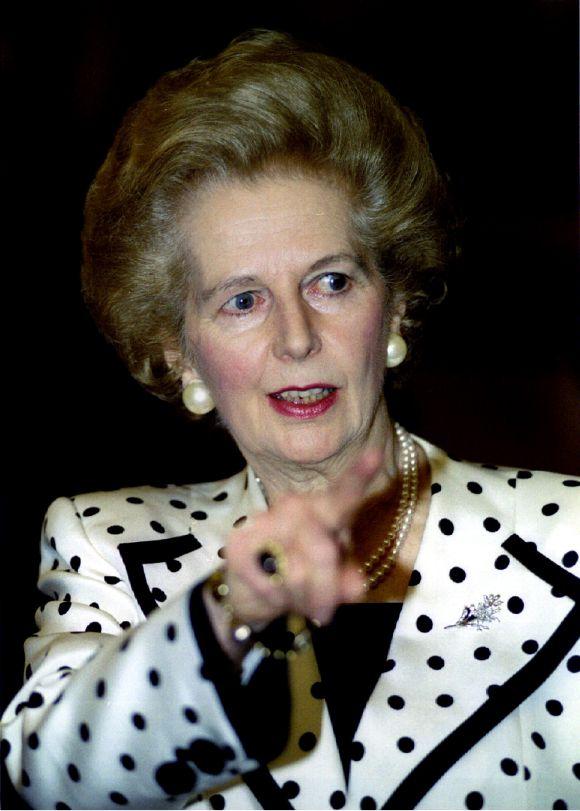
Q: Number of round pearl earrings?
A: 2